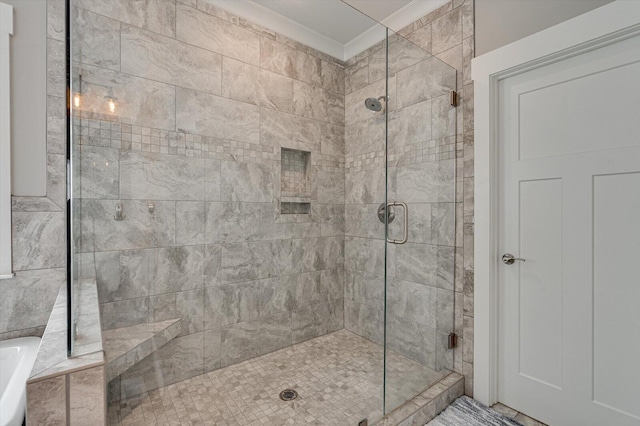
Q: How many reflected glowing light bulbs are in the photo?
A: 2